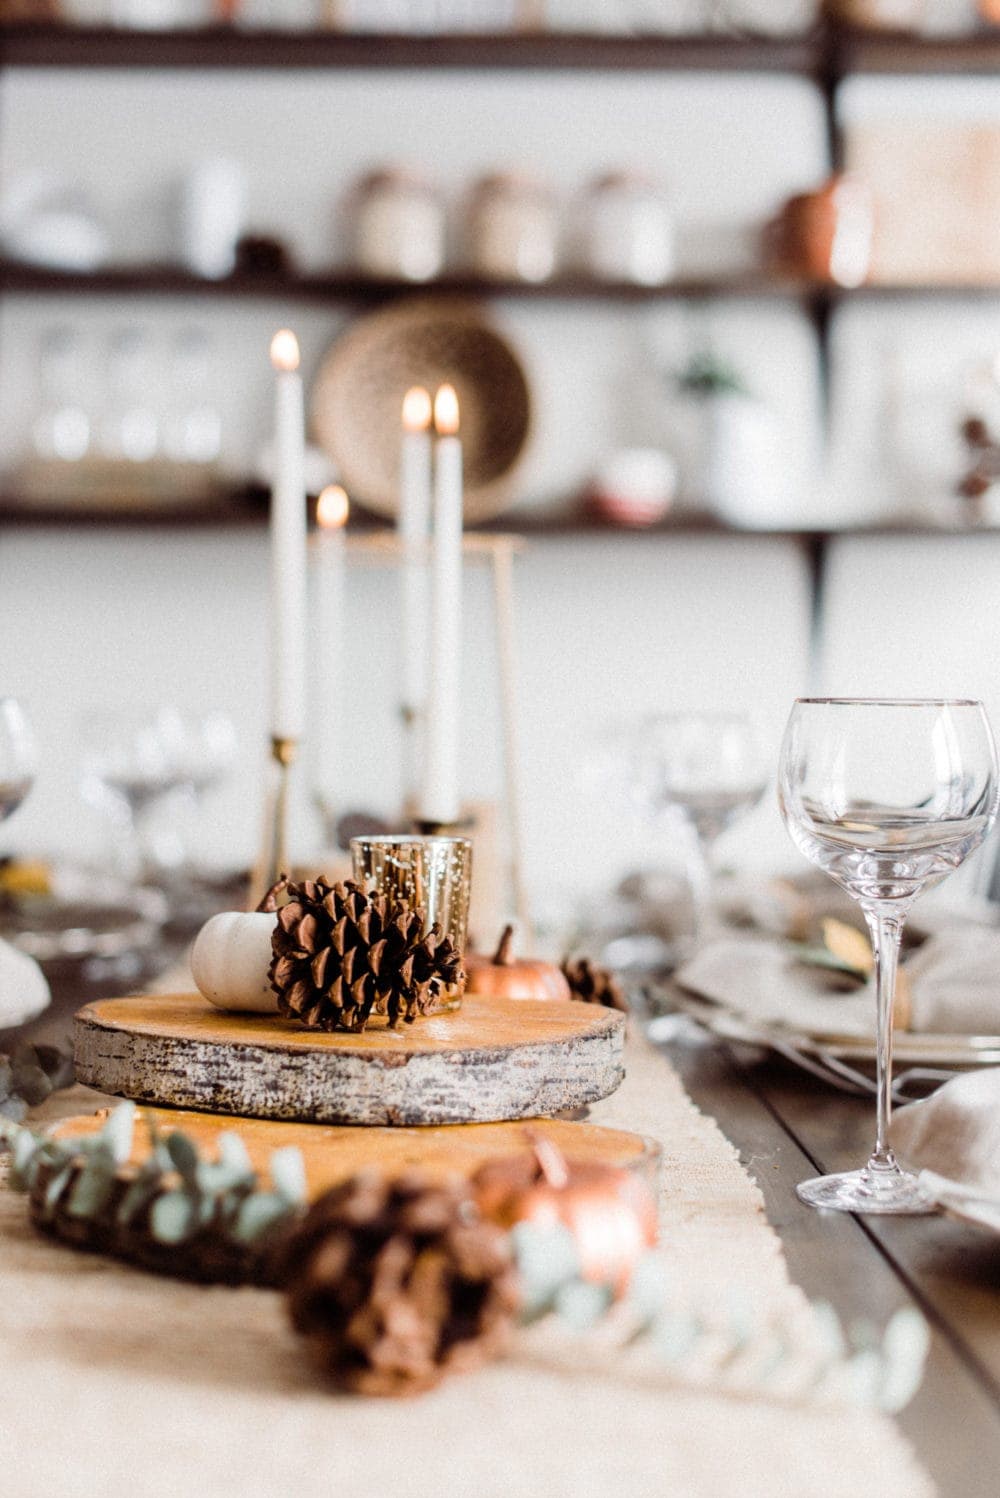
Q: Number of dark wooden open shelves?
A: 3